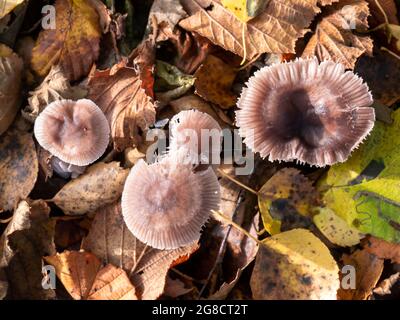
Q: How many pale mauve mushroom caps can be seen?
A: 4